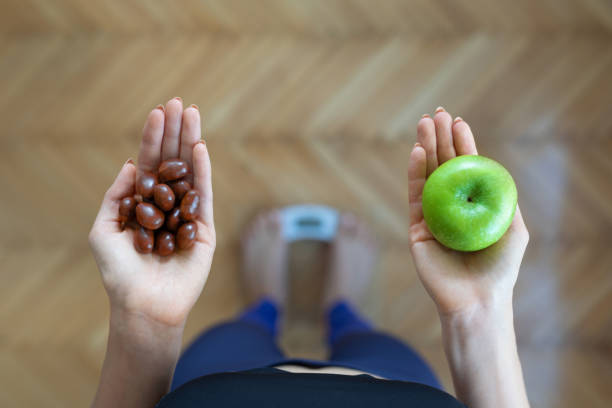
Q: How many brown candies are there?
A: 11